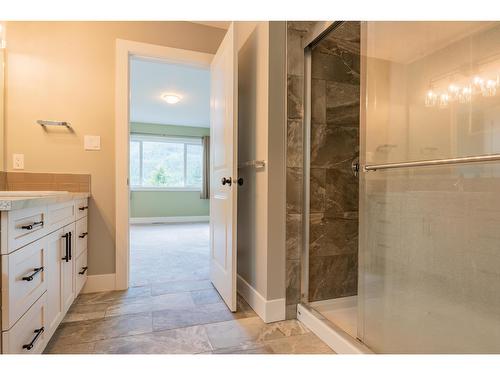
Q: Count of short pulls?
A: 6